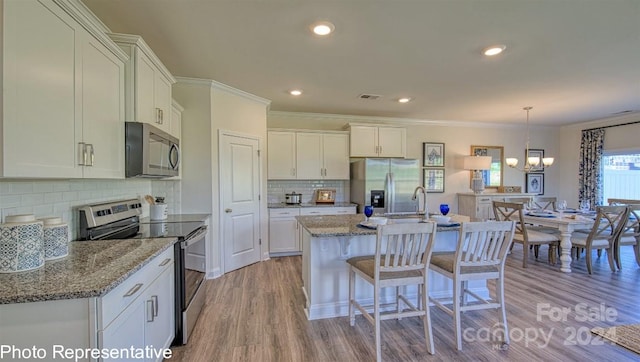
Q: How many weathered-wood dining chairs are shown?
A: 6